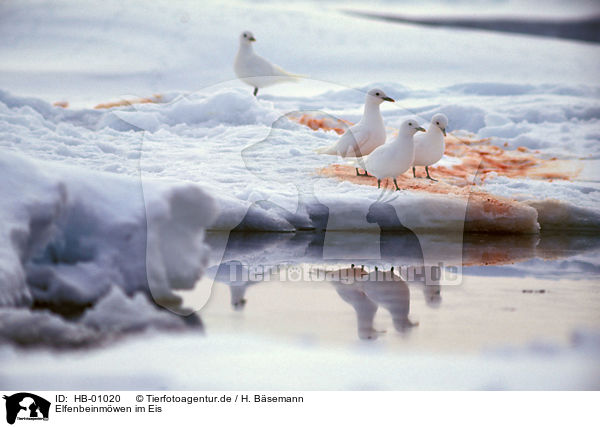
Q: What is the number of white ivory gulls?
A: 4